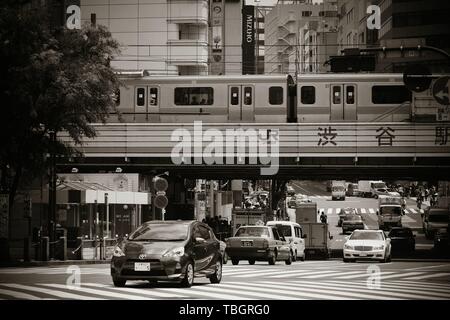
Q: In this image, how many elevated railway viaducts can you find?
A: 1